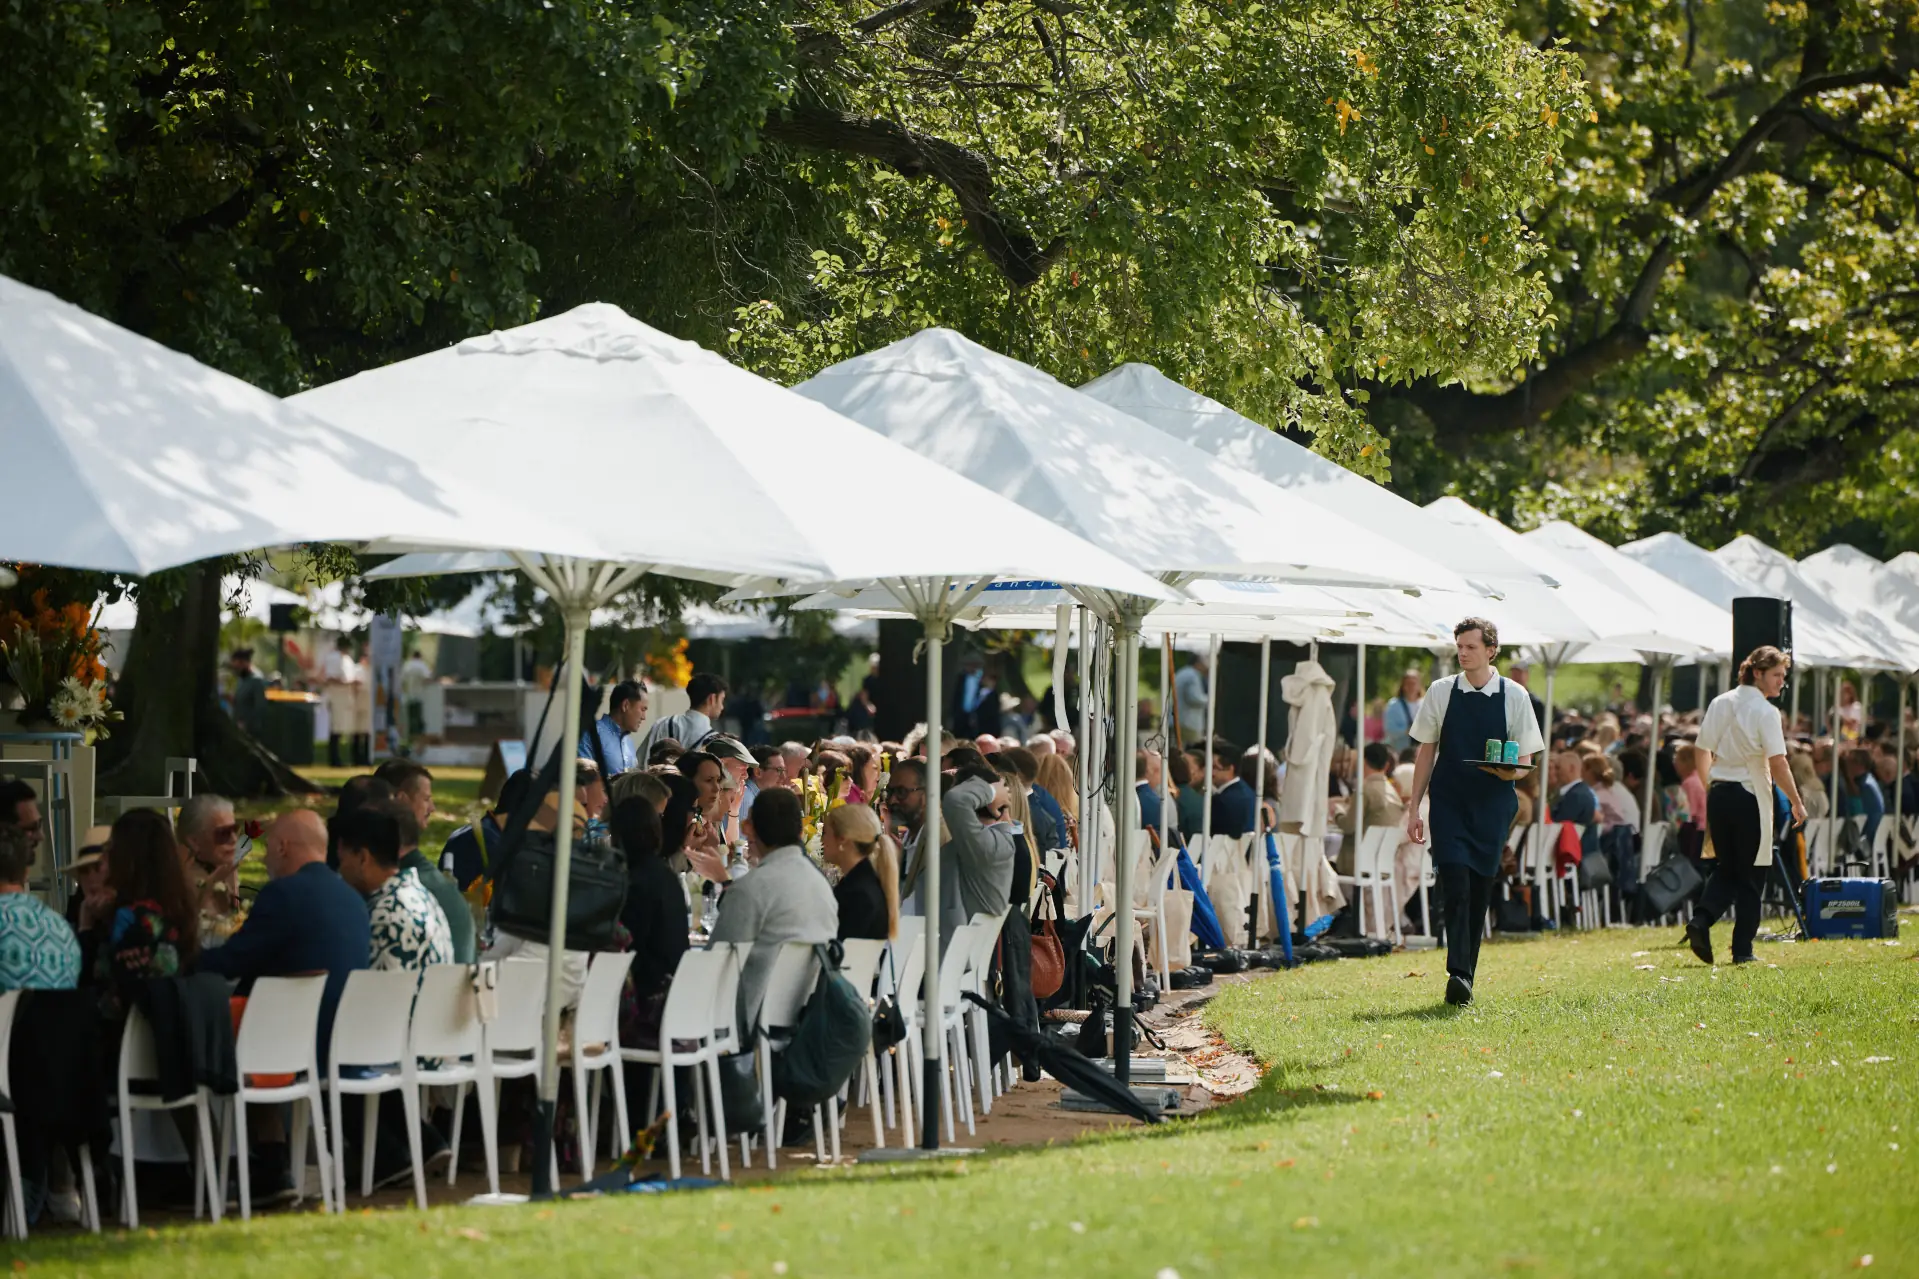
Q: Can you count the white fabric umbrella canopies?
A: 10